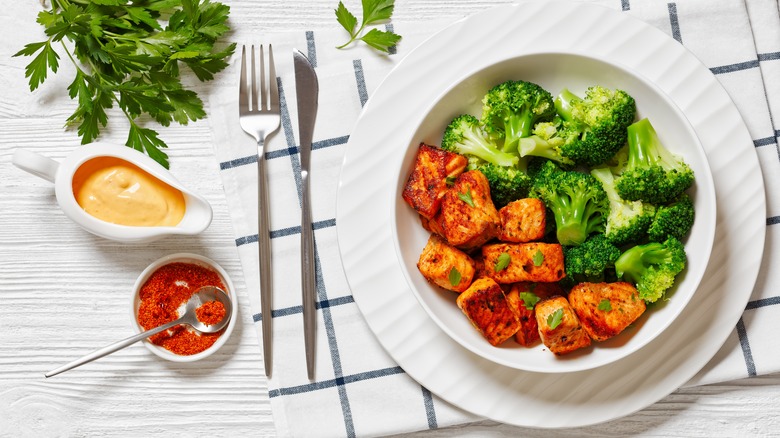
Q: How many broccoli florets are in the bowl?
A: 11